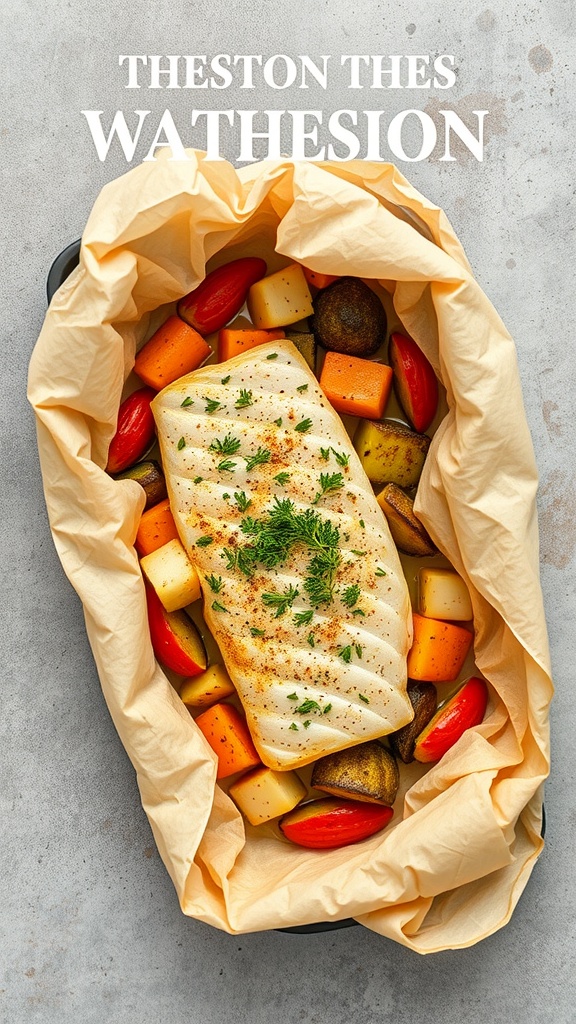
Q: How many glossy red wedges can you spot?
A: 6